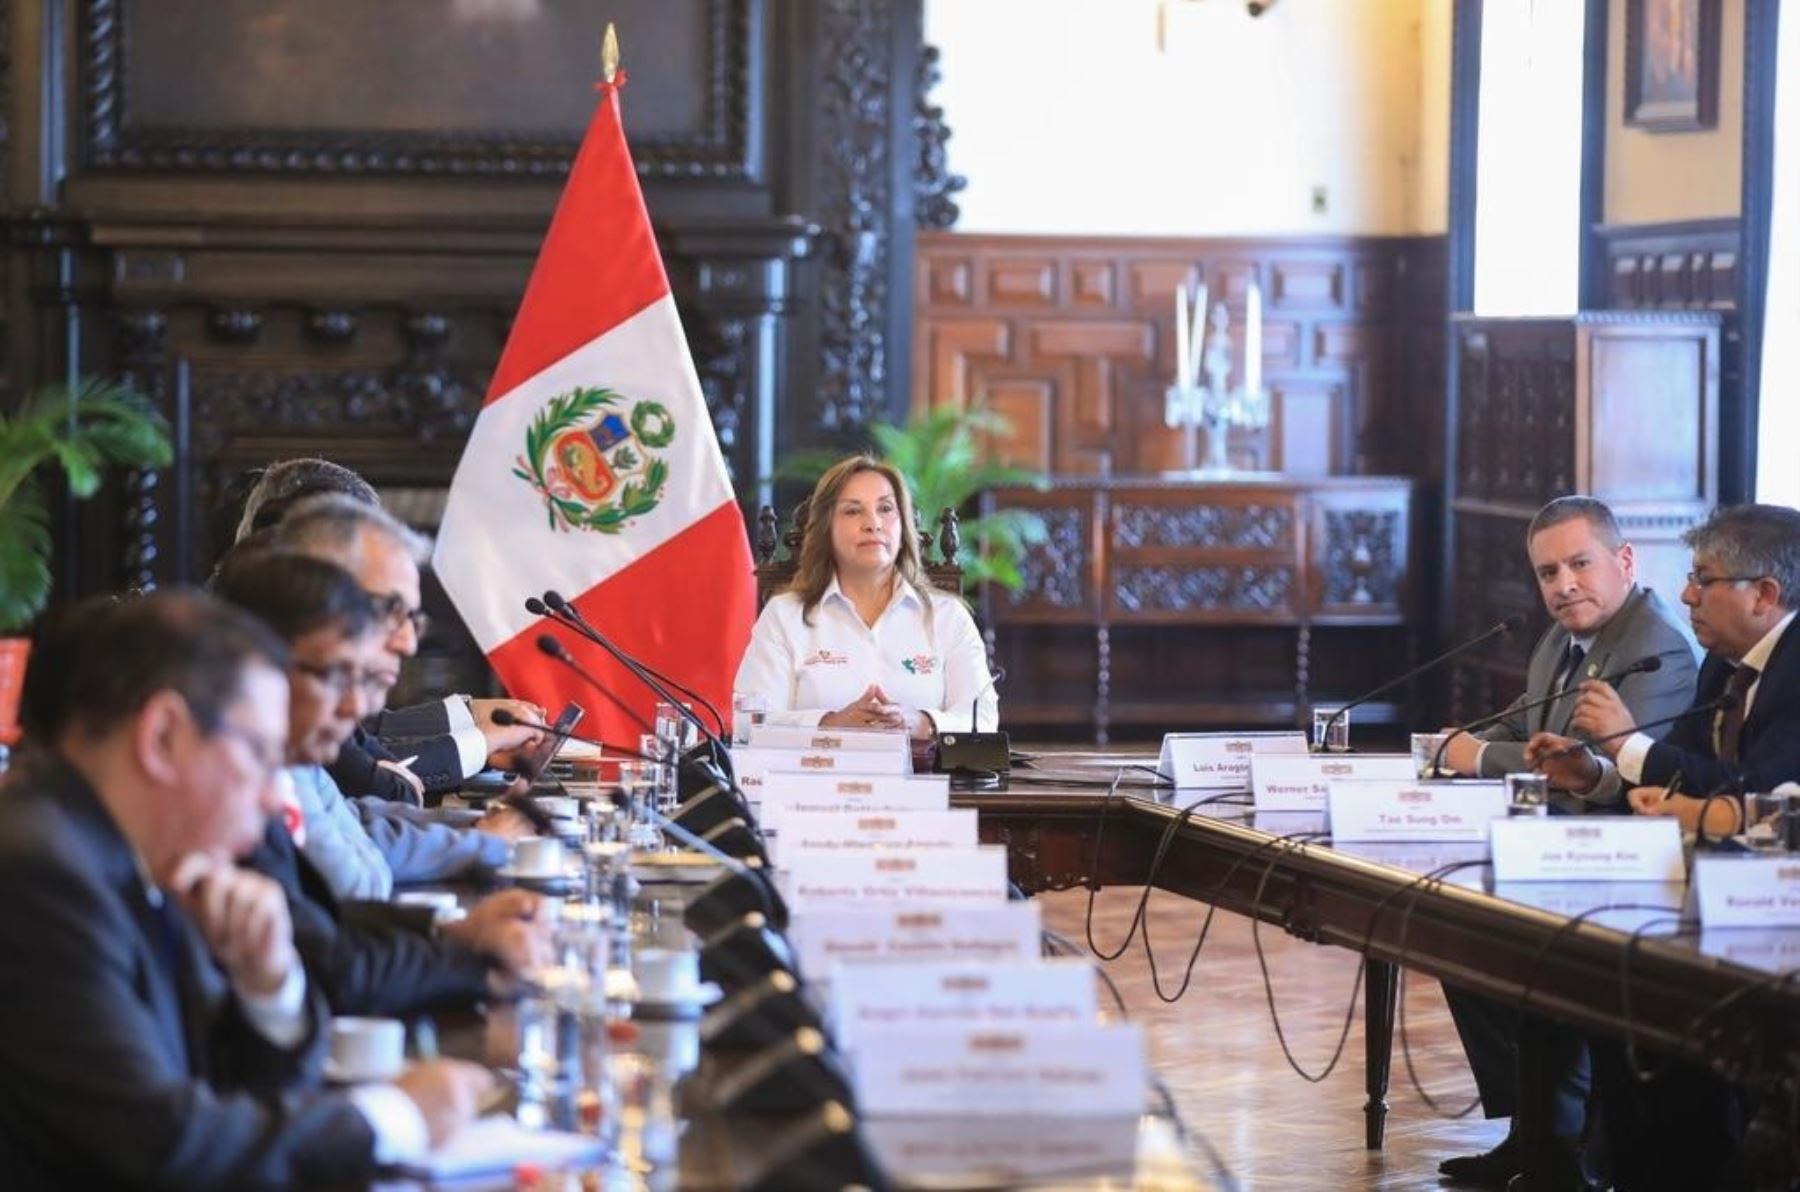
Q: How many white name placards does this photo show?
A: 13